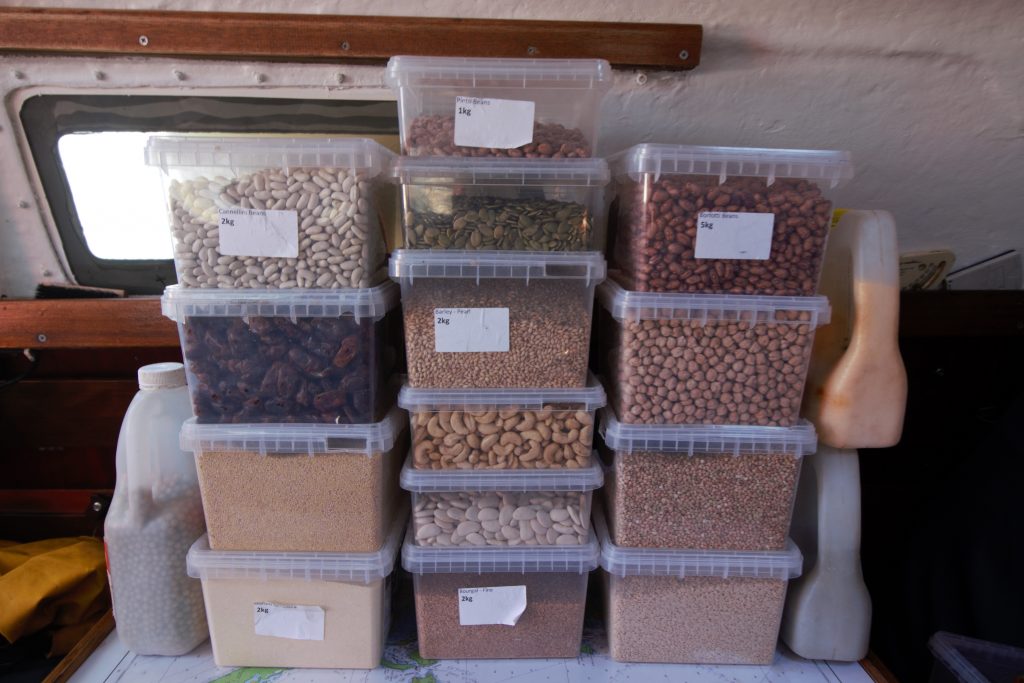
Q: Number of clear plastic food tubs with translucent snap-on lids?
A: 14